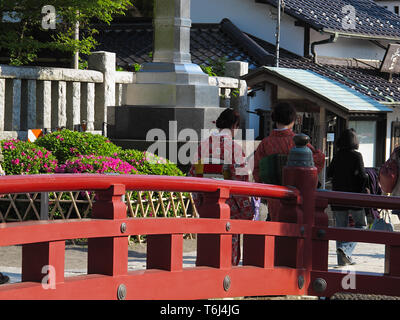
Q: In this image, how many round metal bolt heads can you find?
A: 8